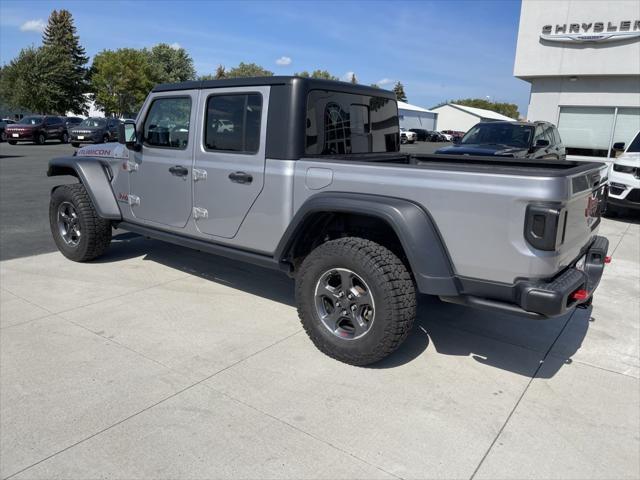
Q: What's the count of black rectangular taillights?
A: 1